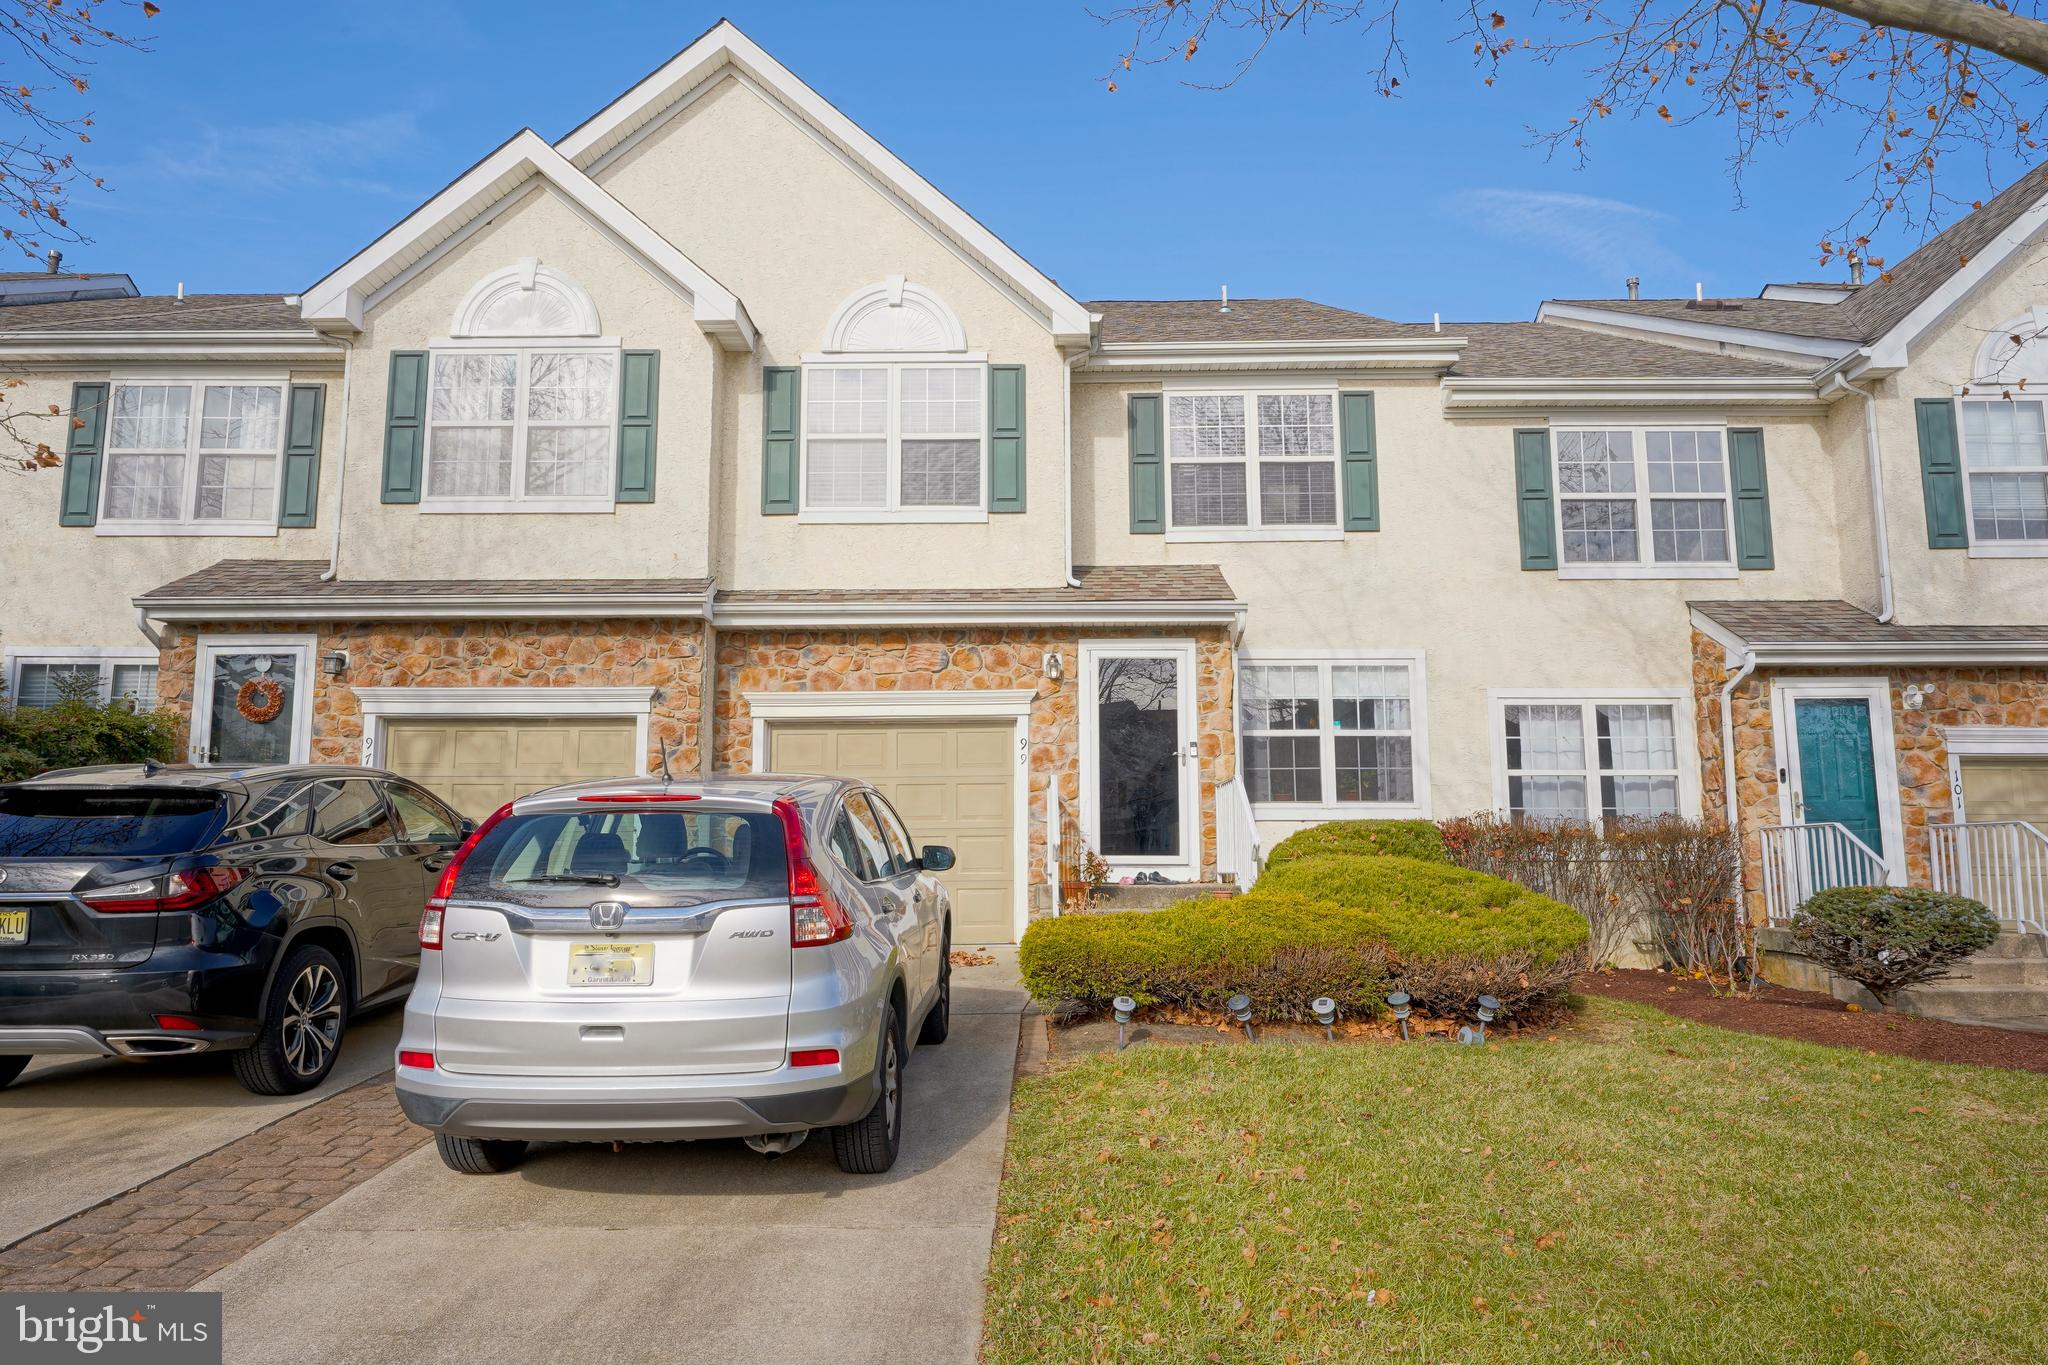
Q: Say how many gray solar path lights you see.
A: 6